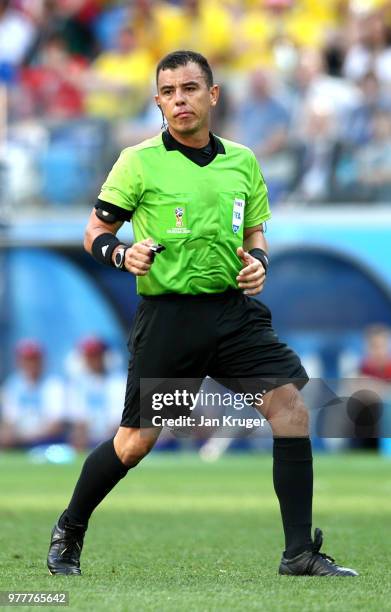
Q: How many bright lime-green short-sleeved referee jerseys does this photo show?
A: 1